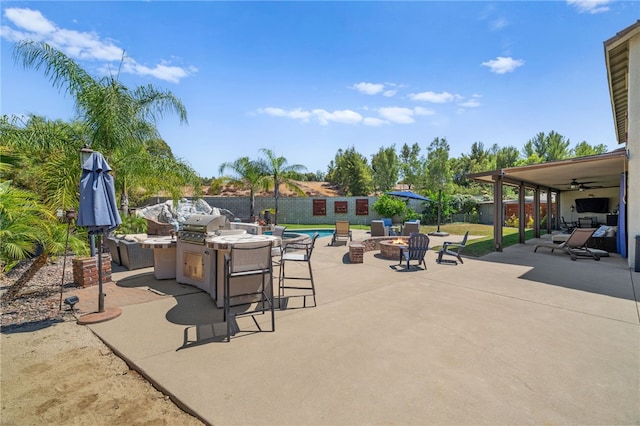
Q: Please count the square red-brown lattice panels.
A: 3